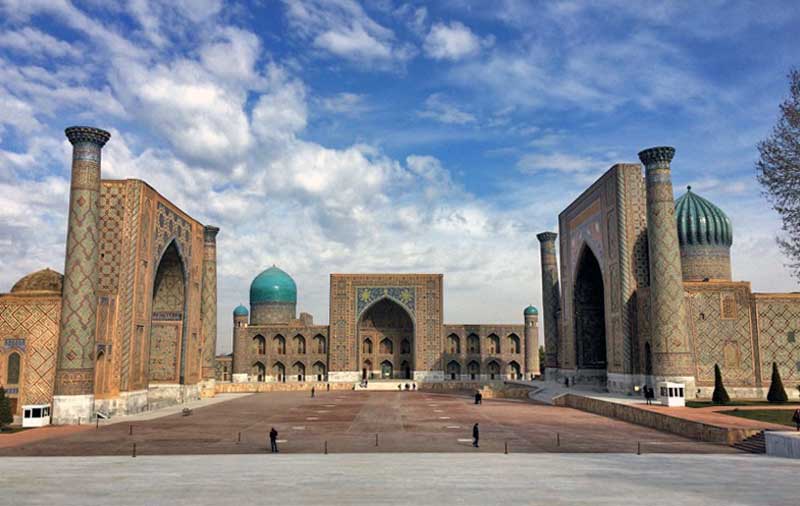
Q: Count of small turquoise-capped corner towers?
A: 2